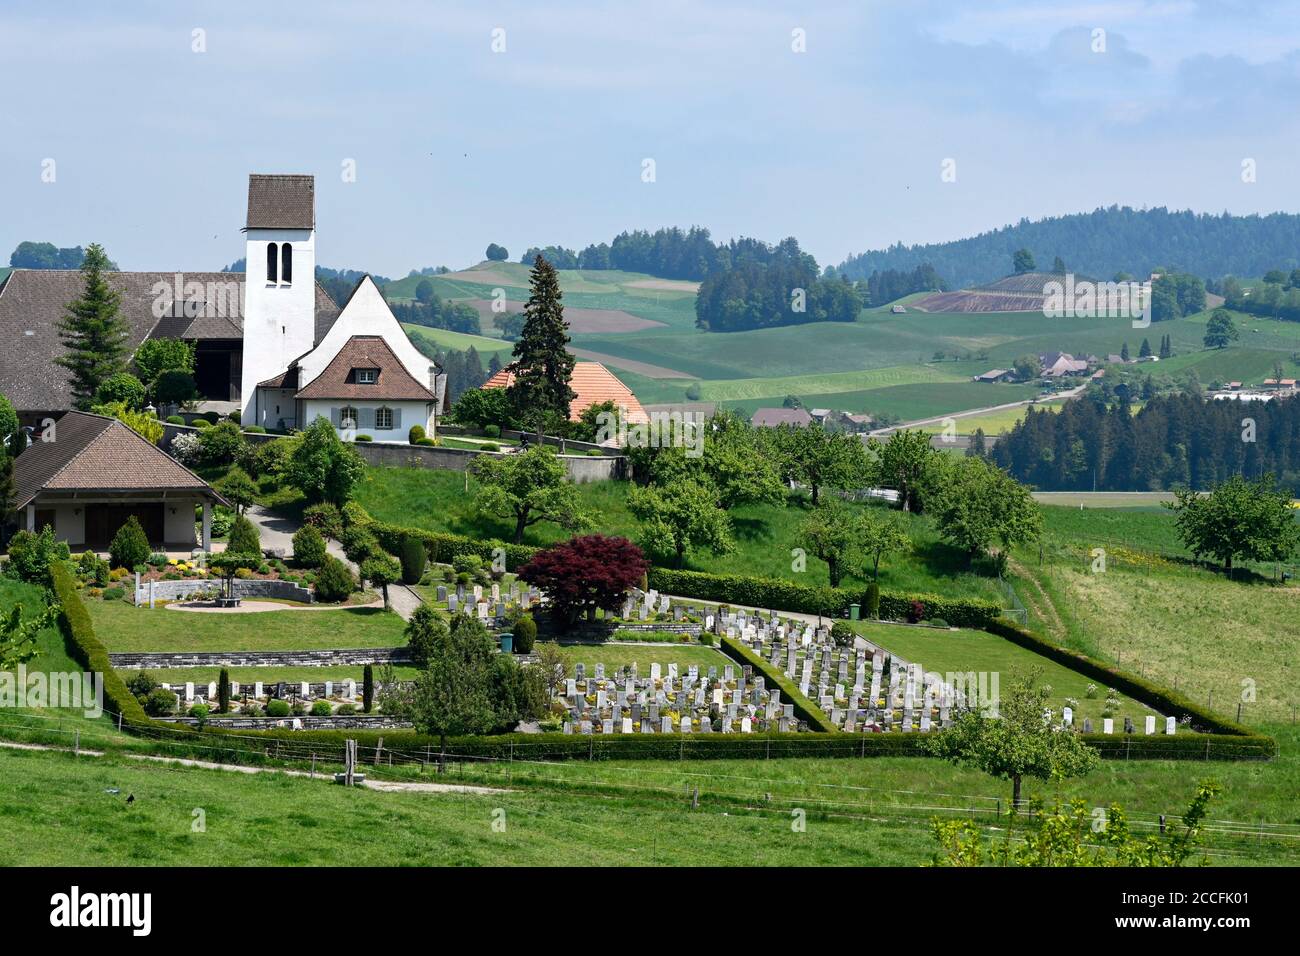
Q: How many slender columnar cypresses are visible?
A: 2